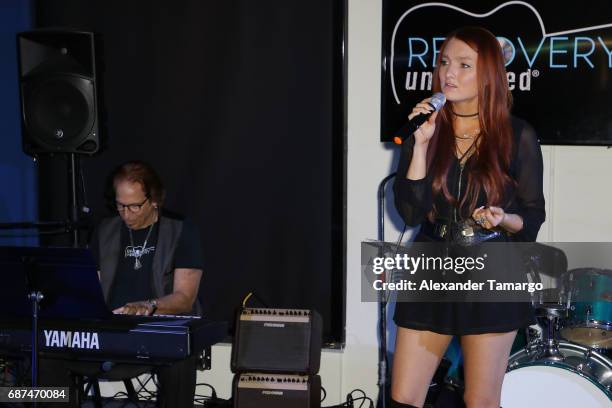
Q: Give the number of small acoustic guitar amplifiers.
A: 2